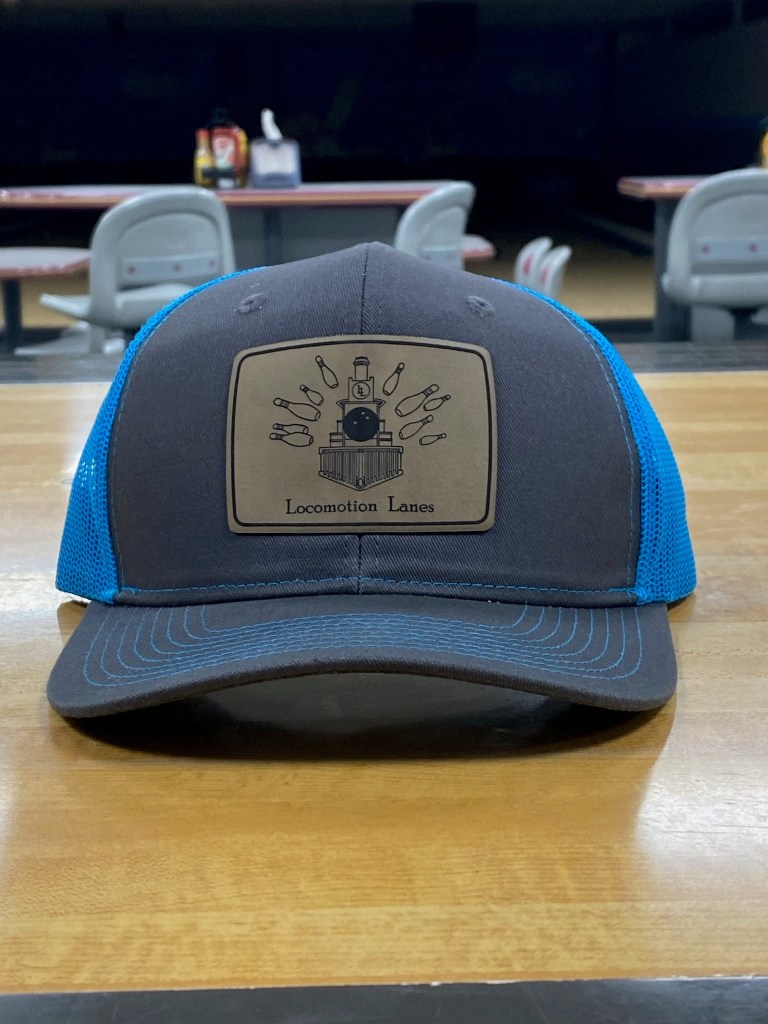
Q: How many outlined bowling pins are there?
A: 10